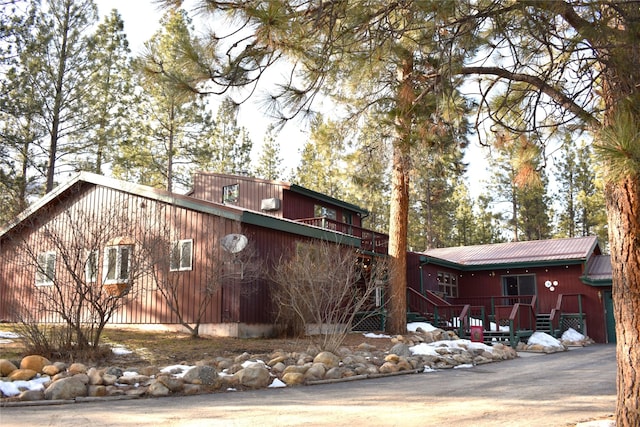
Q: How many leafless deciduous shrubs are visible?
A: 3